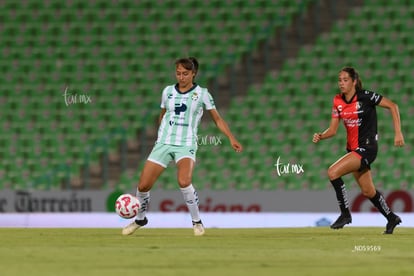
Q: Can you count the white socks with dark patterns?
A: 2